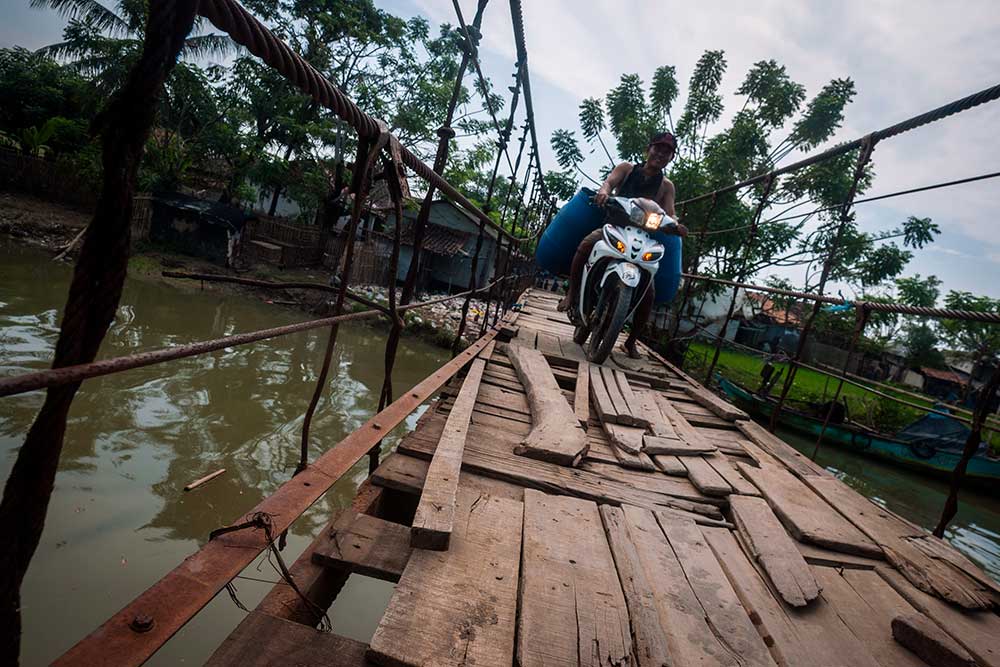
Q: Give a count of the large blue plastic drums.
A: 2